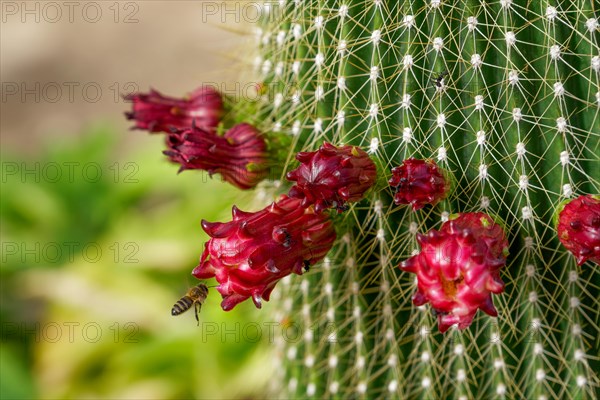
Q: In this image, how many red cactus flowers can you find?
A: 7